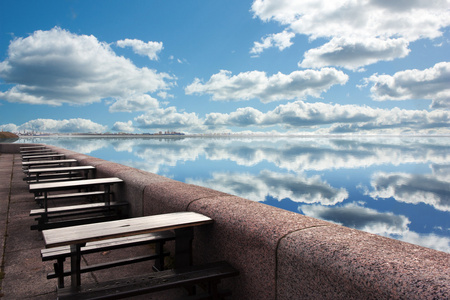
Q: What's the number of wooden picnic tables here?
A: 8